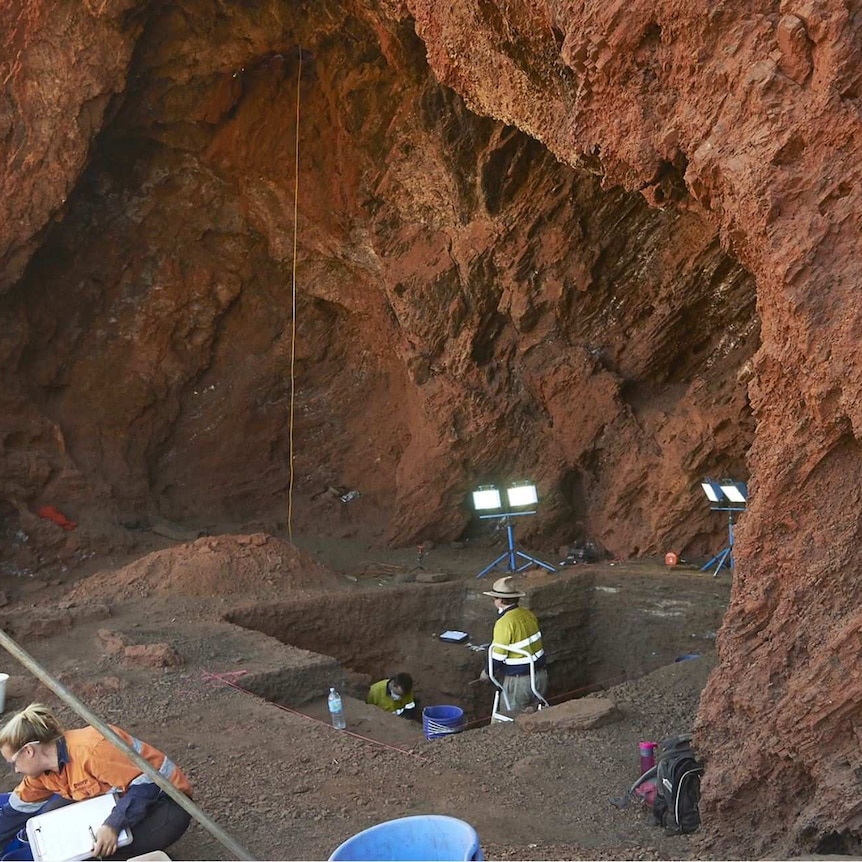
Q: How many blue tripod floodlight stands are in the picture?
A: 2